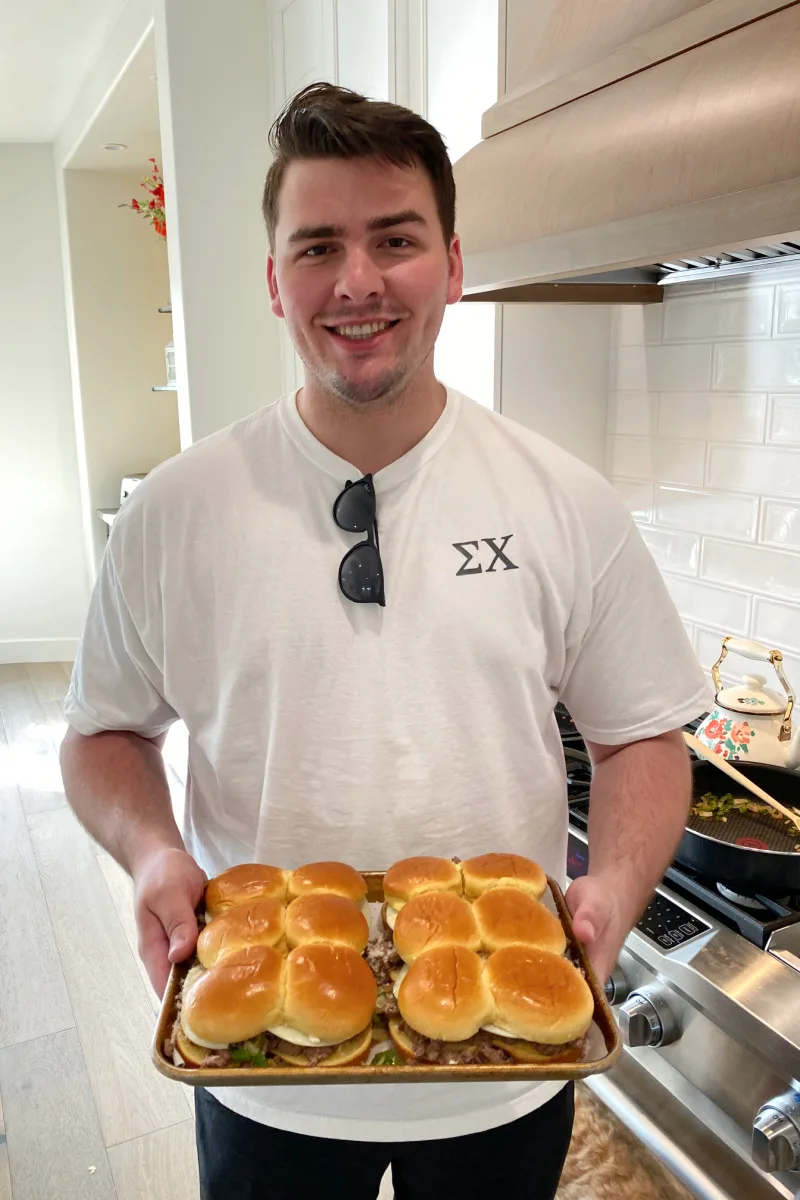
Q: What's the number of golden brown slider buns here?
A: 12